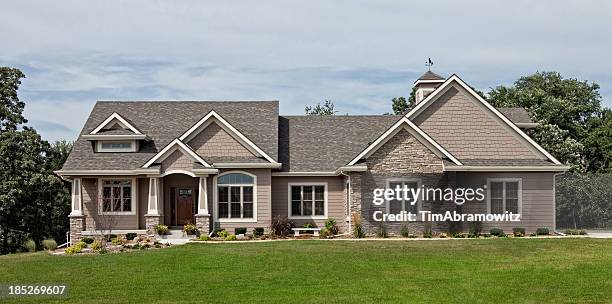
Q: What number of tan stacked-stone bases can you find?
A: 3